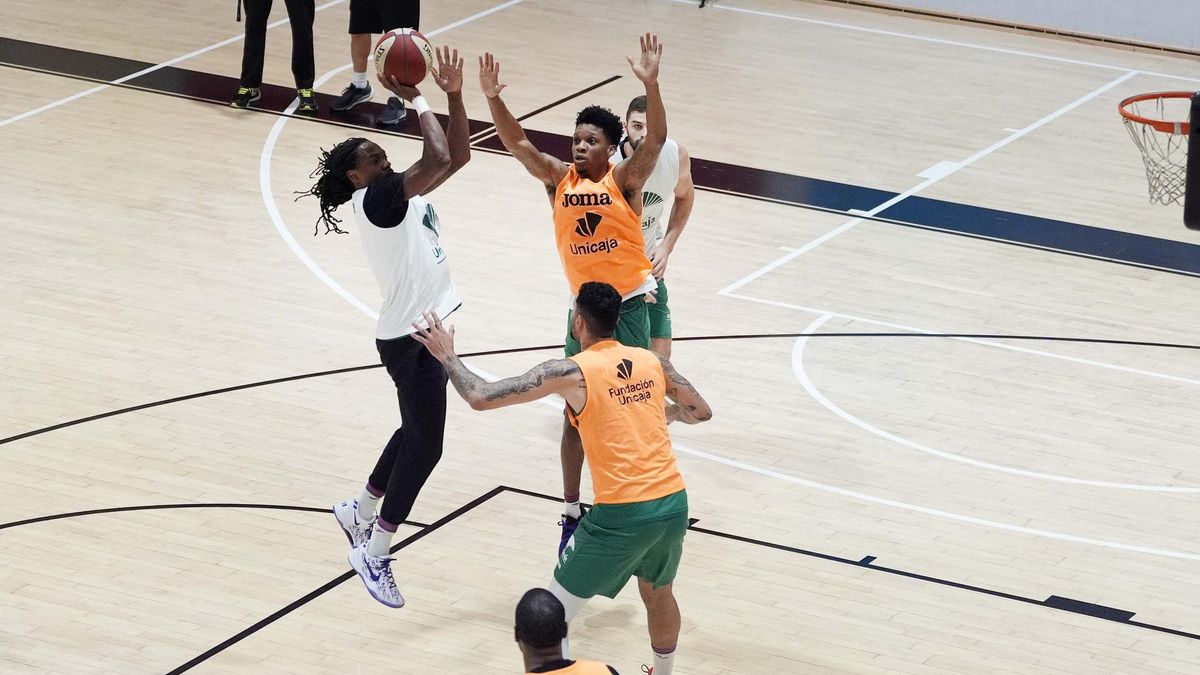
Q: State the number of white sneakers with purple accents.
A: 2